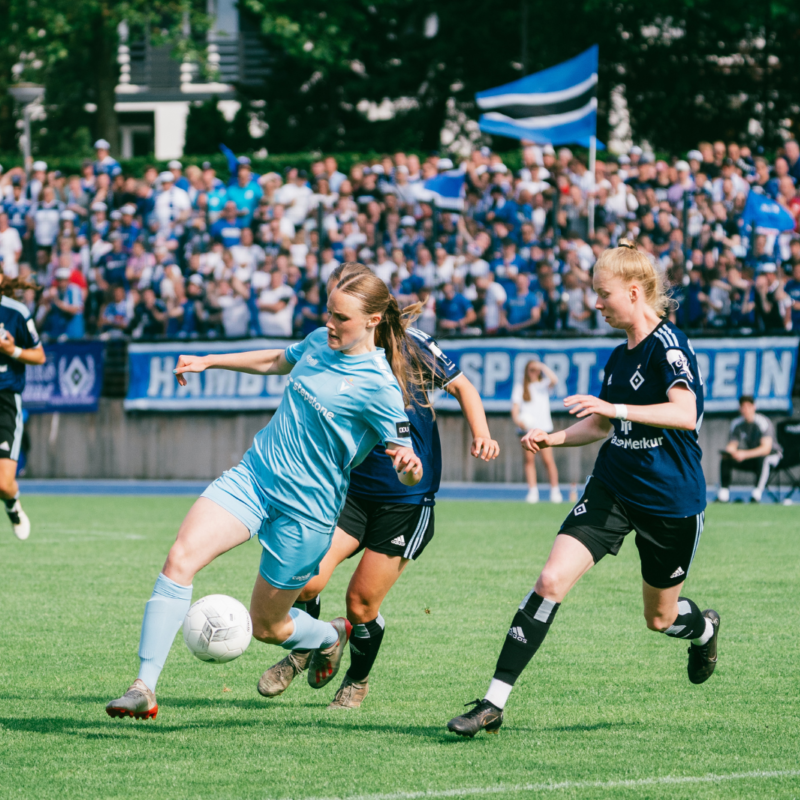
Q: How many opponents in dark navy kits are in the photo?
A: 3